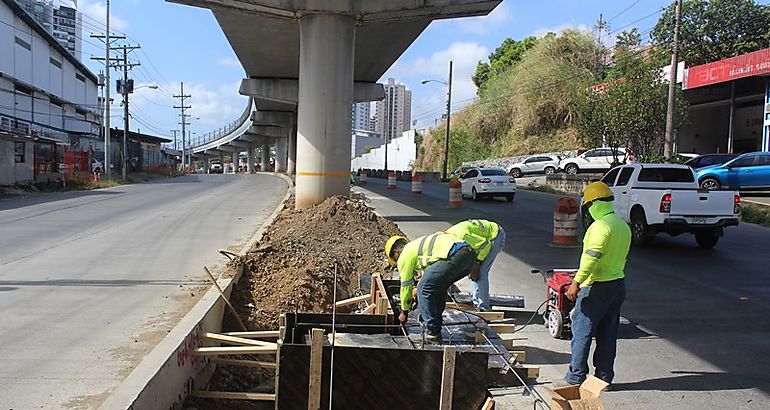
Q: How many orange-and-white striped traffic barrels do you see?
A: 5